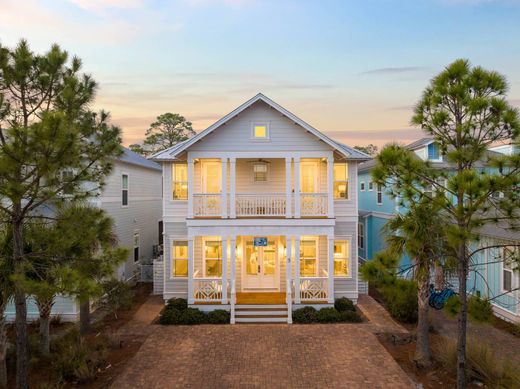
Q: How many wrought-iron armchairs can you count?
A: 0